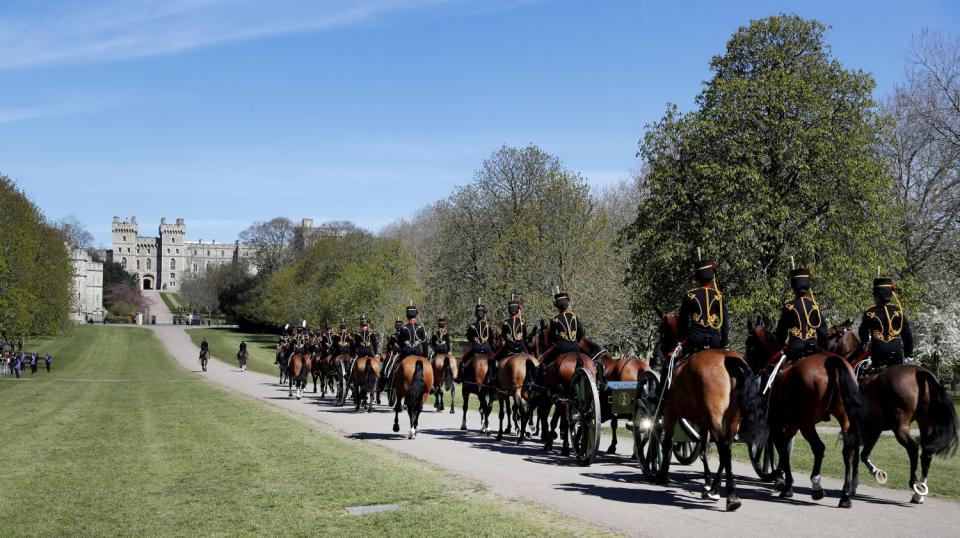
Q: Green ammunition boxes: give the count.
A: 1